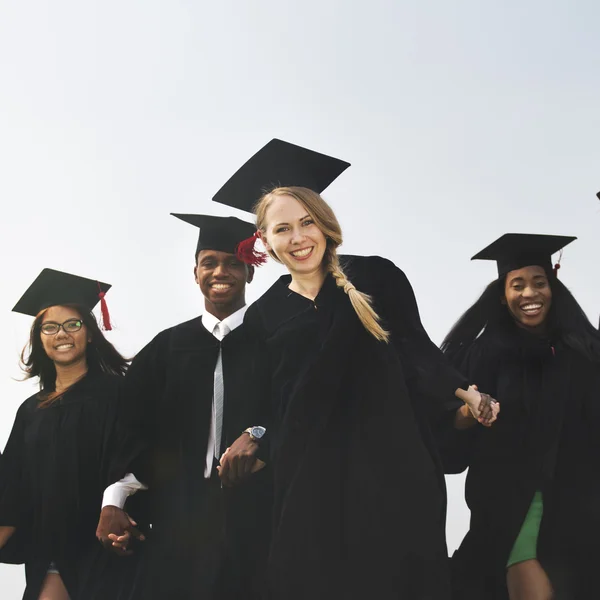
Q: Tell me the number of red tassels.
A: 3